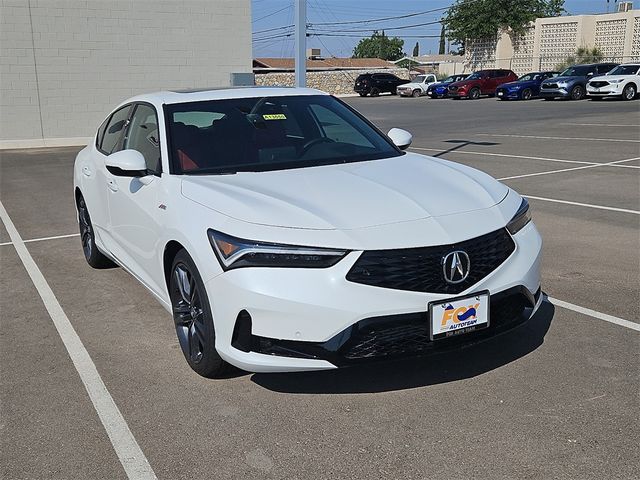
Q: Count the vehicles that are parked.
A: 8